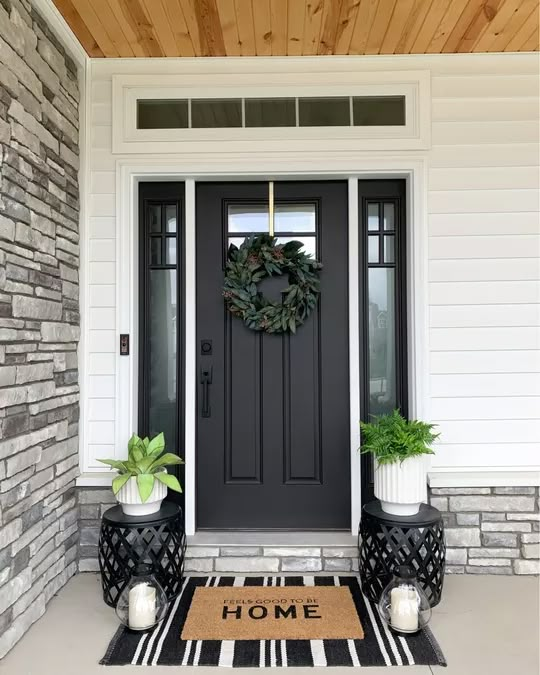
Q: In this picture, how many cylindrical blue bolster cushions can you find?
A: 0